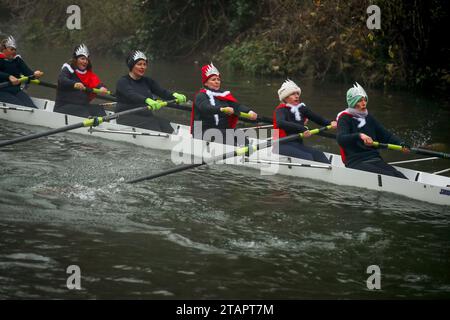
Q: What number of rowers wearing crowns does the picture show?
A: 6